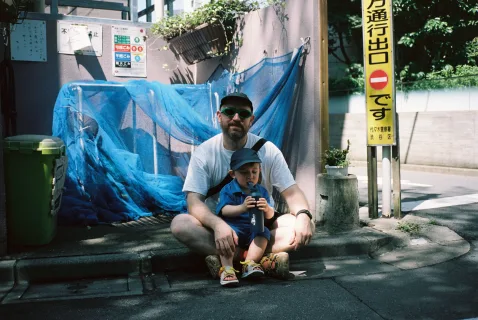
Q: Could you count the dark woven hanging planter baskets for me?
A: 1